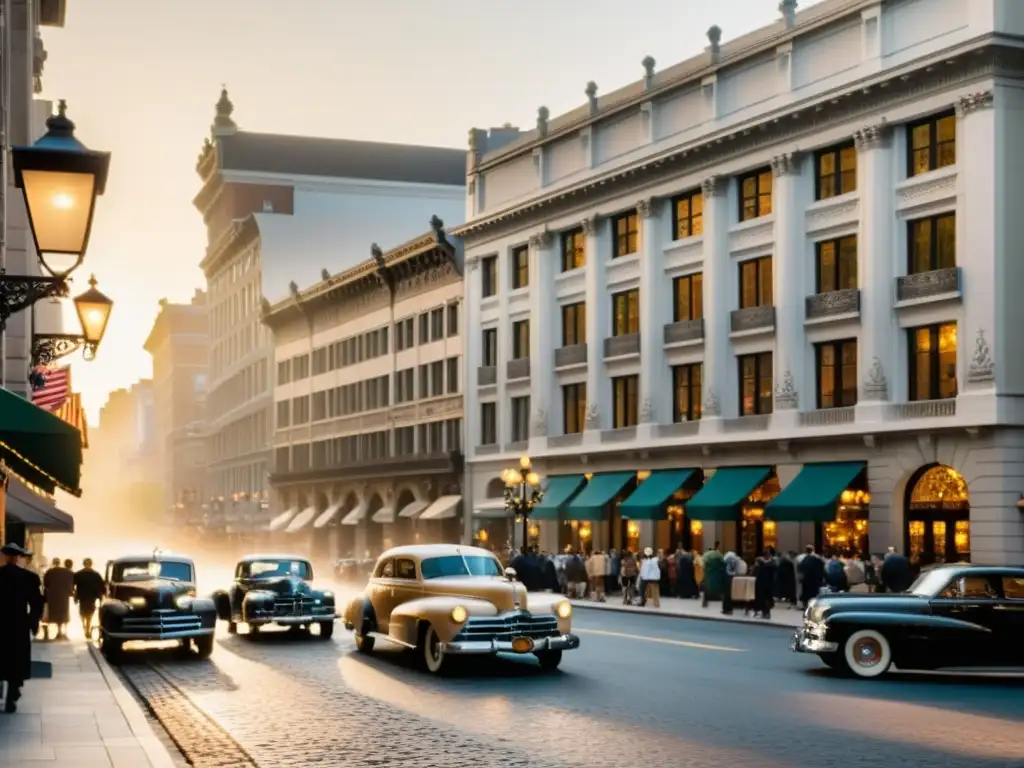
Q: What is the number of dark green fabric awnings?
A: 6